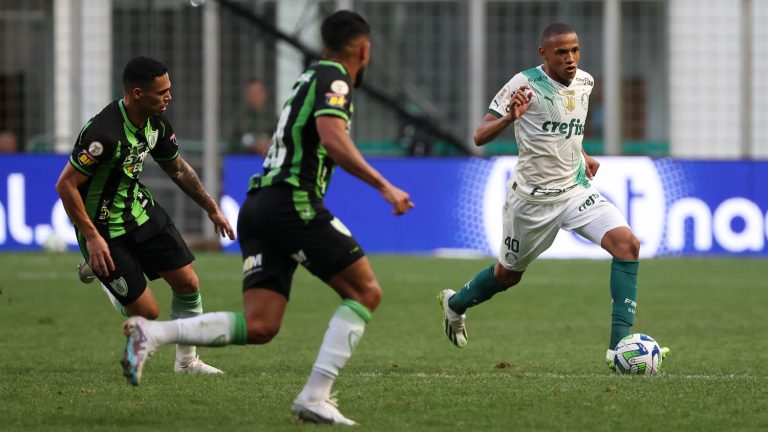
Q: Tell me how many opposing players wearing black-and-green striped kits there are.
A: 2